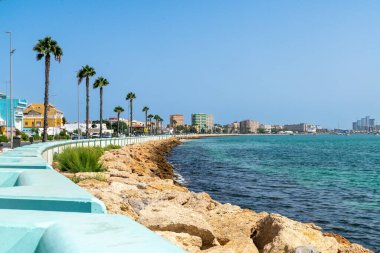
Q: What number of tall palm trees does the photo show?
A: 6